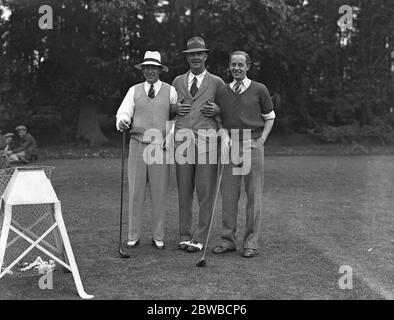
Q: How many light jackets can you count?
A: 1